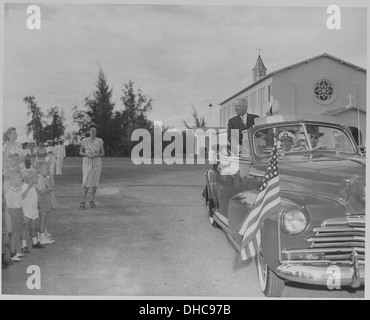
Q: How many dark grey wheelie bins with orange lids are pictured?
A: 0